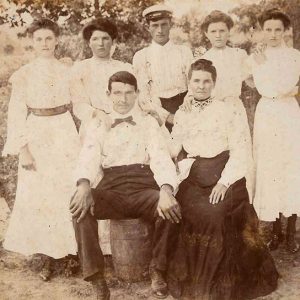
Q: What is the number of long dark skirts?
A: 1